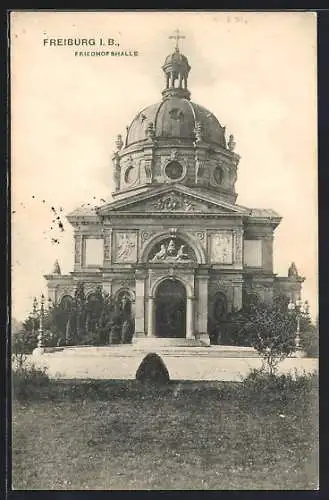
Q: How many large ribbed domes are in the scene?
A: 1